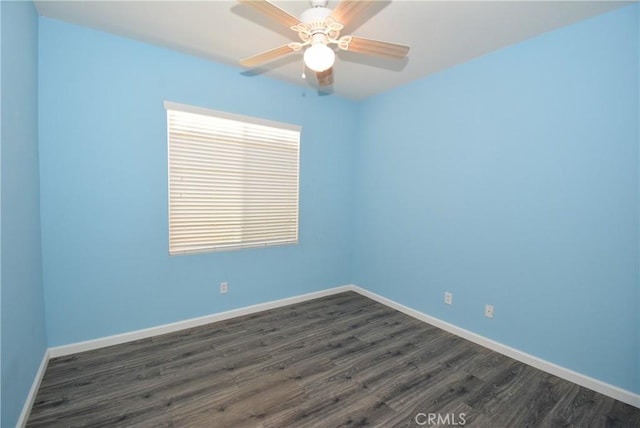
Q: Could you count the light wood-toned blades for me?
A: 5